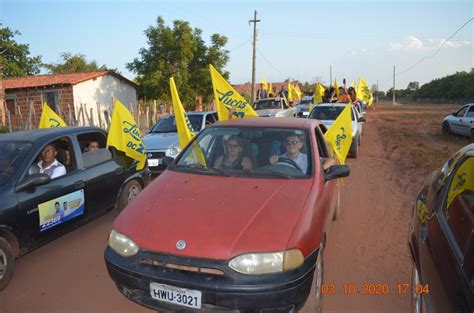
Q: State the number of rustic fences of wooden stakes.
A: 1